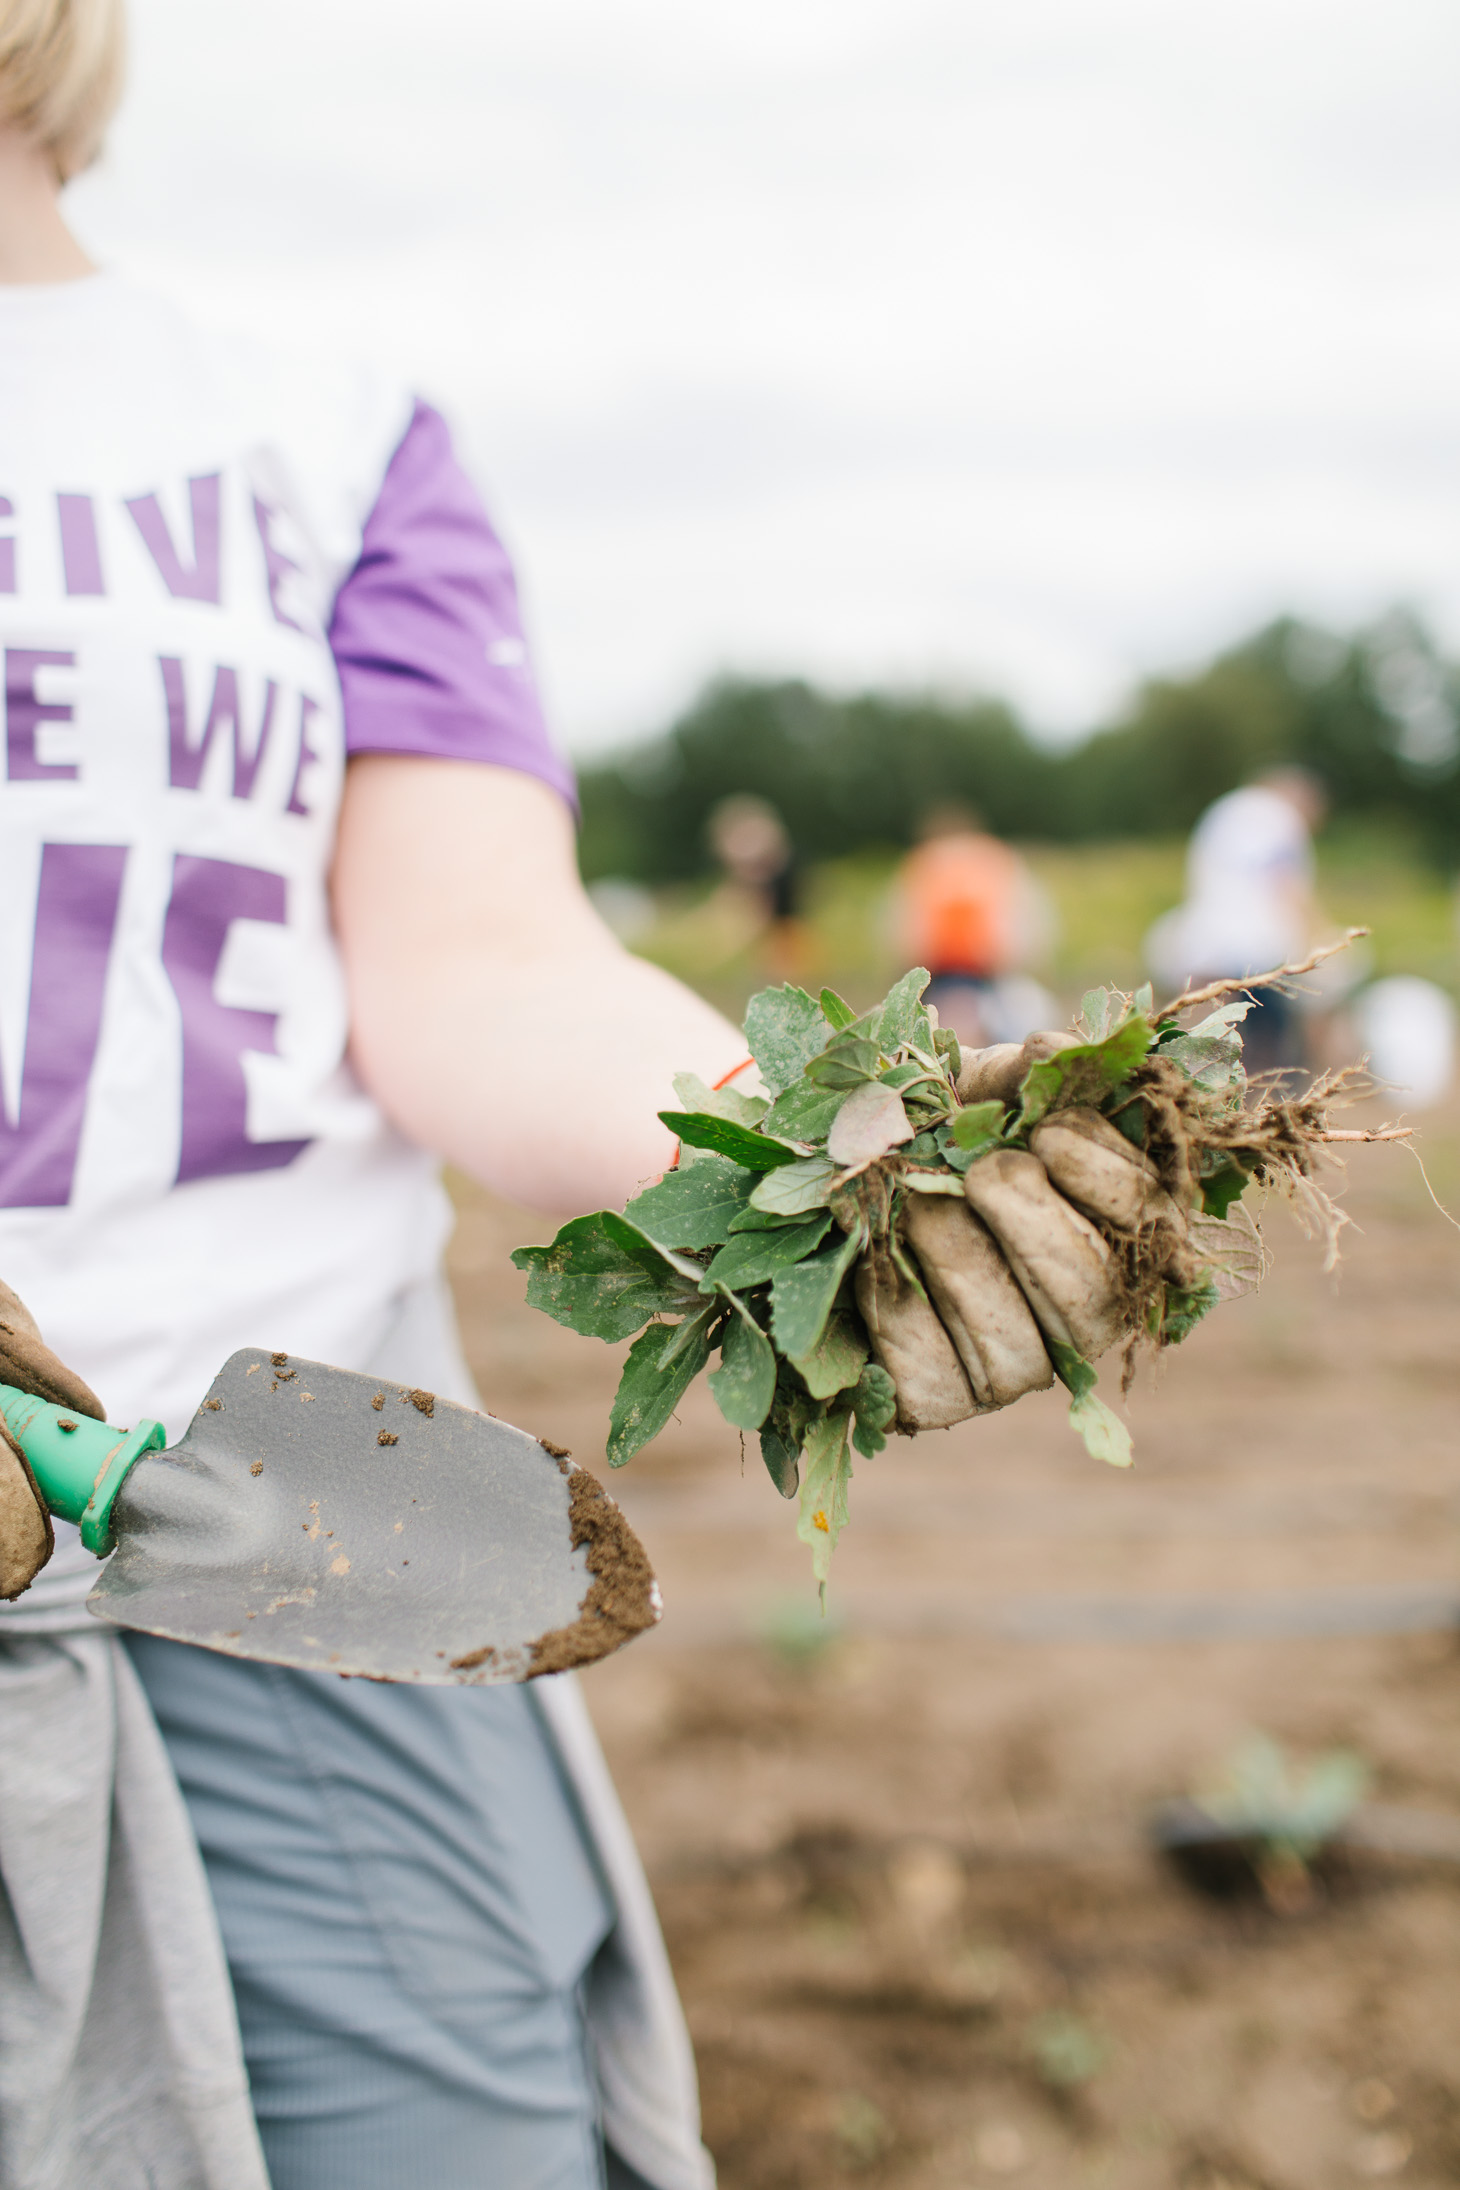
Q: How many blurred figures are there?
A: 3